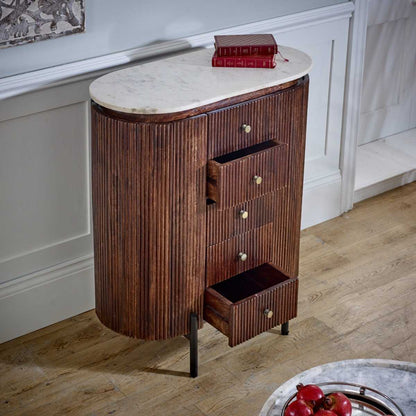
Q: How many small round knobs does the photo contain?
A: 5